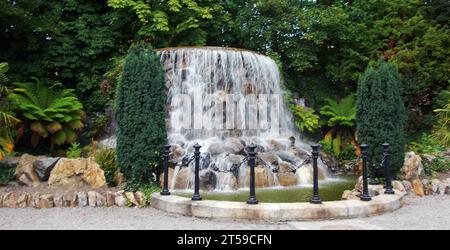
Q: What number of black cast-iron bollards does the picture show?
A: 6